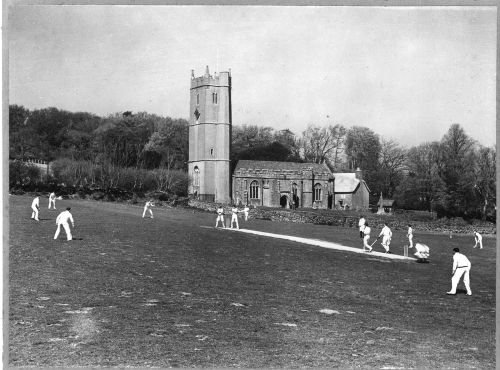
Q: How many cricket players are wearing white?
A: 14